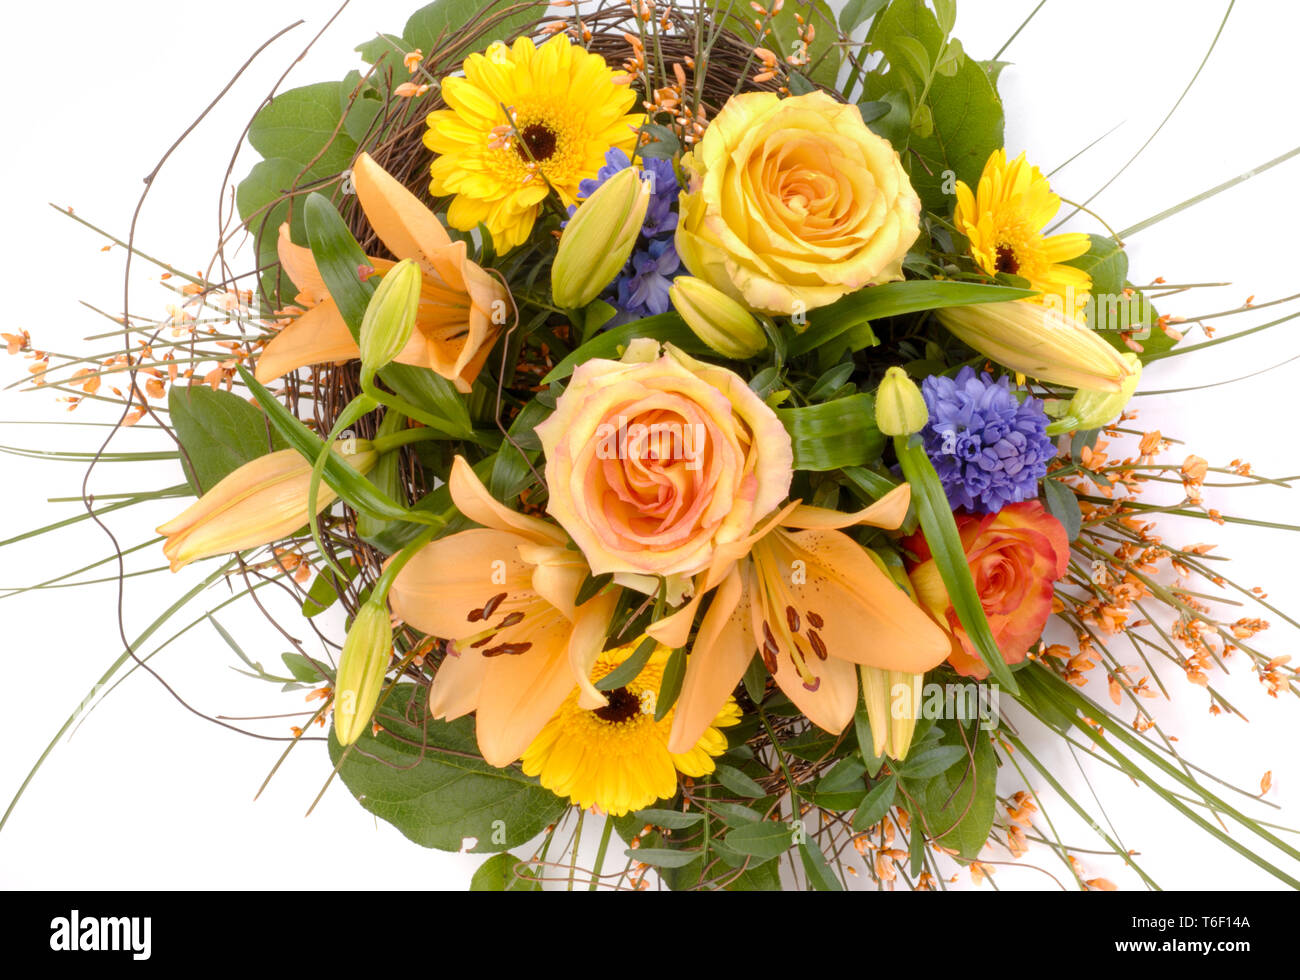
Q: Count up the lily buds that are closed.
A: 9